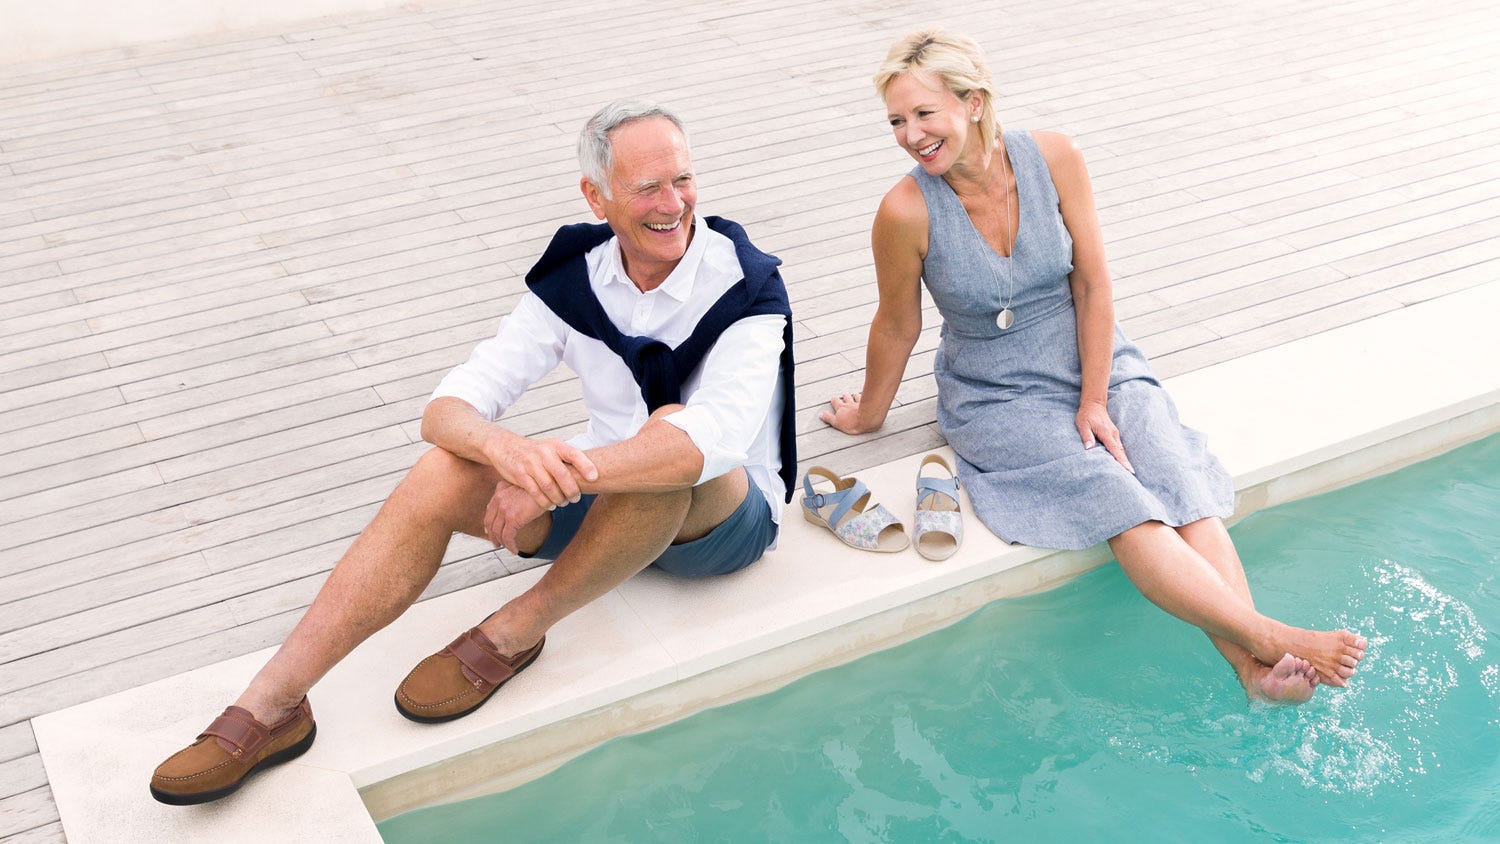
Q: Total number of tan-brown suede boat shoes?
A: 2